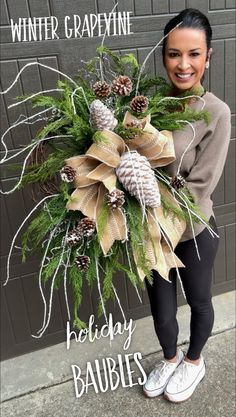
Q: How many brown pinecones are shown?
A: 9